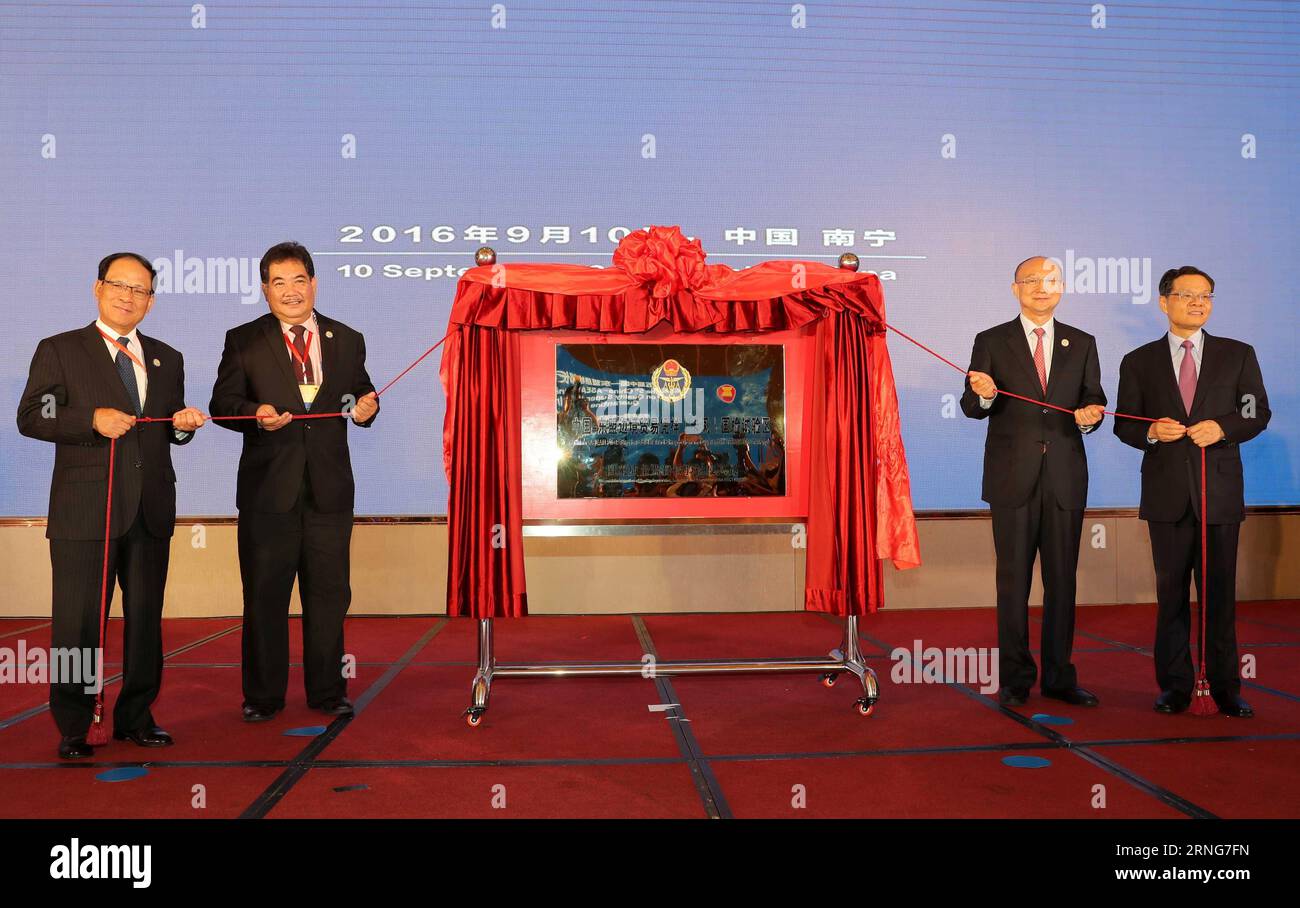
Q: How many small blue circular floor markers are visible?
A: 4